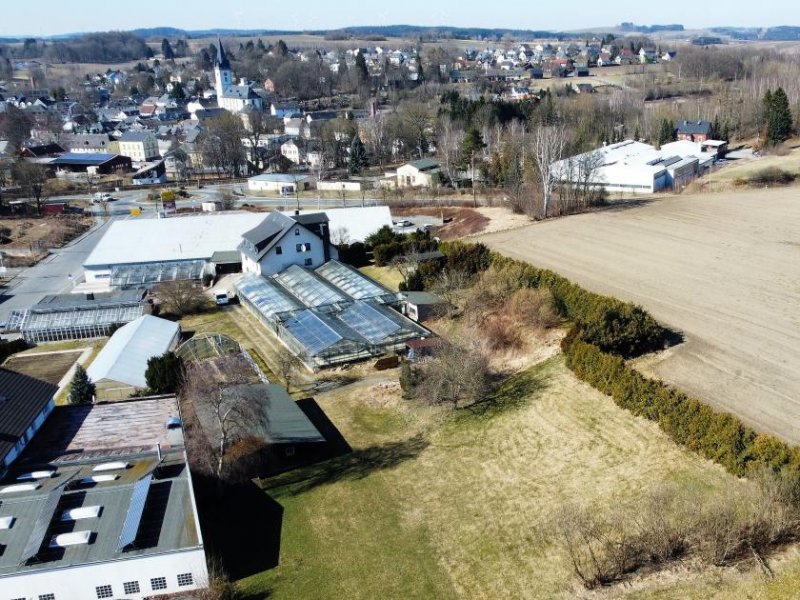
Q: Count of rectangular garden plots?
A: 1